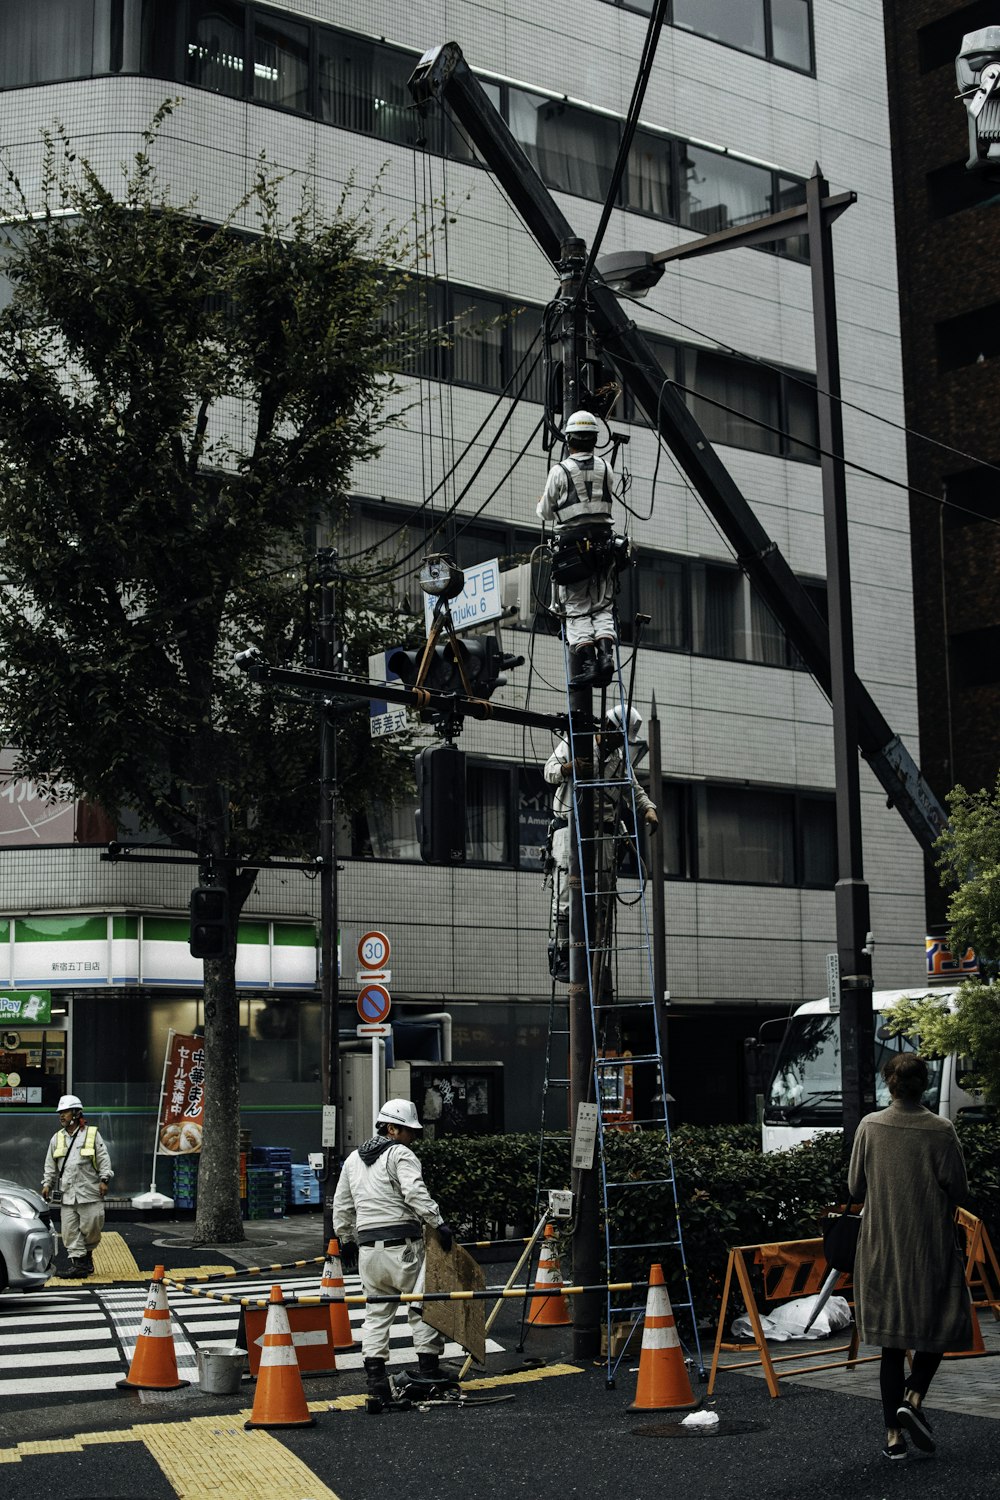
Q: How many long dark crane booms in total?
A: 1